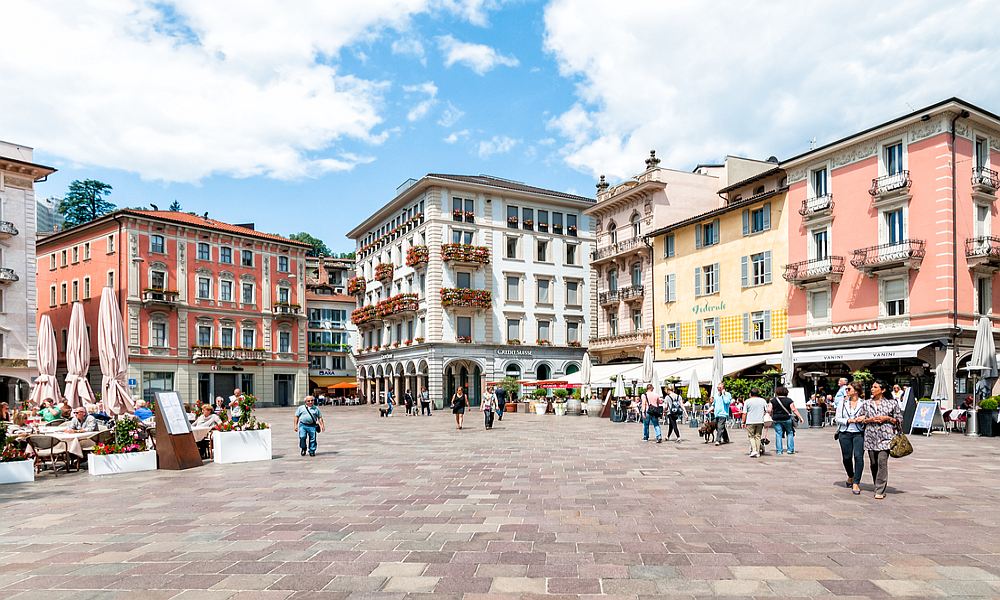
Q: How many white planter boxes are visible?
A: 3